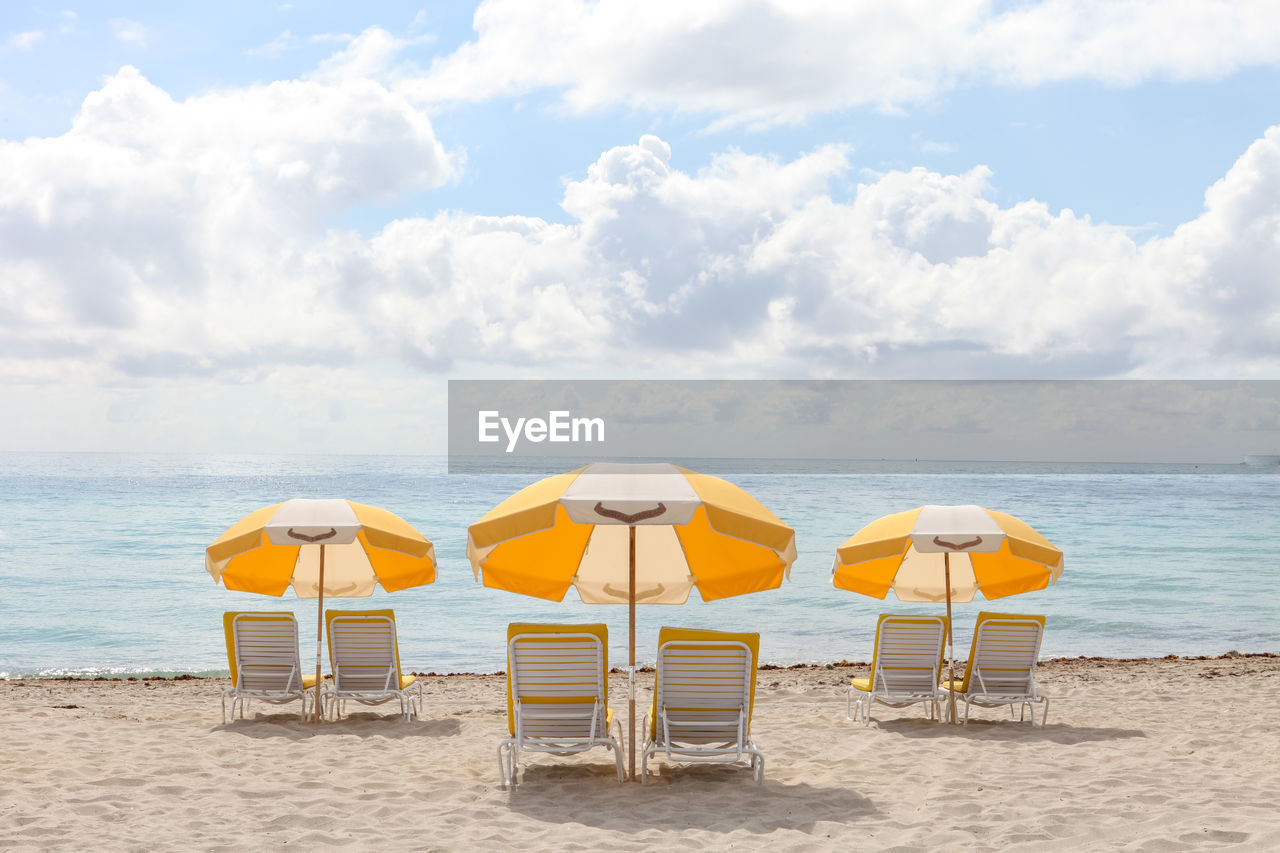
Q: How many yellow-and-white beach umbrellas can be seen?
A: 3